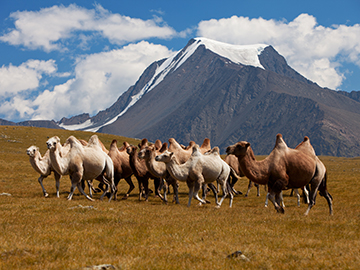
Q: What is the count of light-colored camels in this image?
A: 3